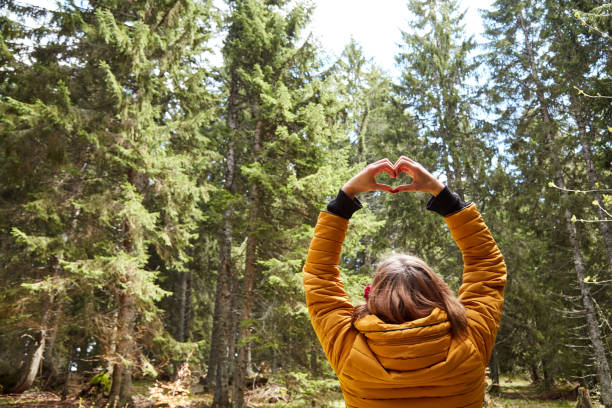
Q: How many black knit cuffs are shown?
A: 2